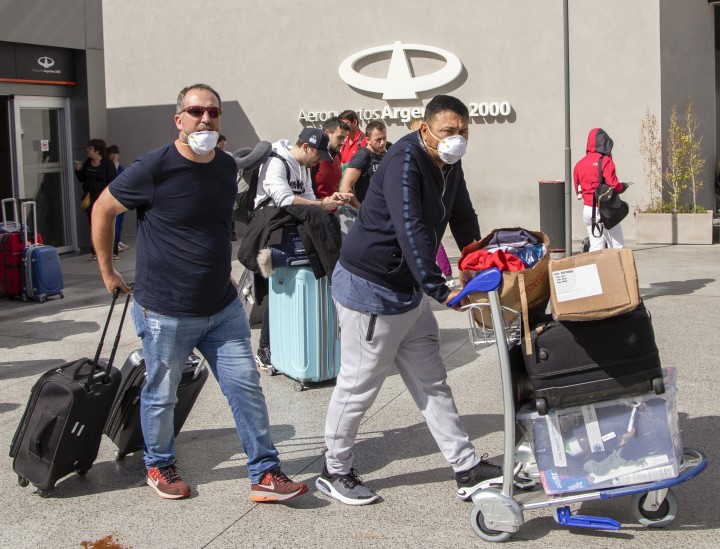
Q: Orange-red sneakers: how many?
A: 2